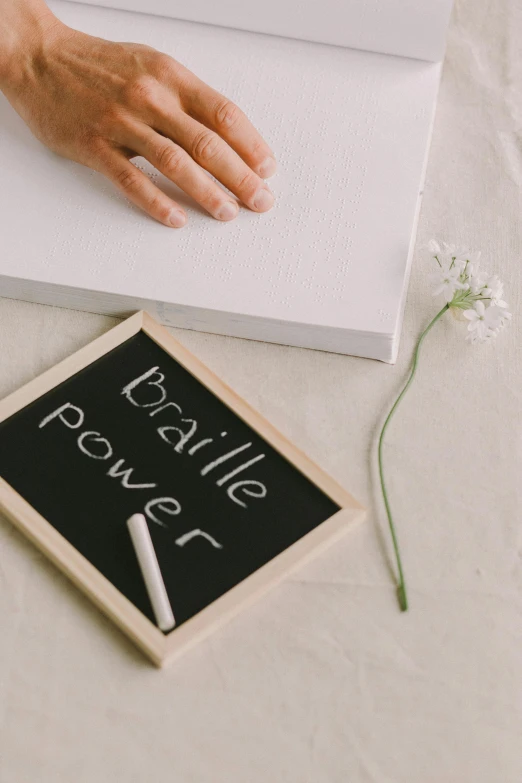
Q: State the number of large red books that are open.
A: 0